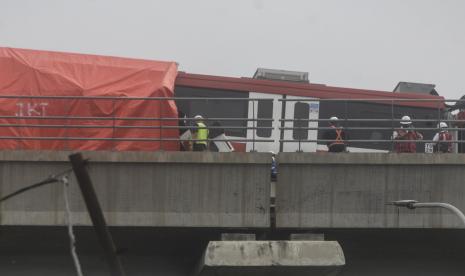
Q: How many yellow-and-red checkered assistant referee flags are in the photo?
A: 0